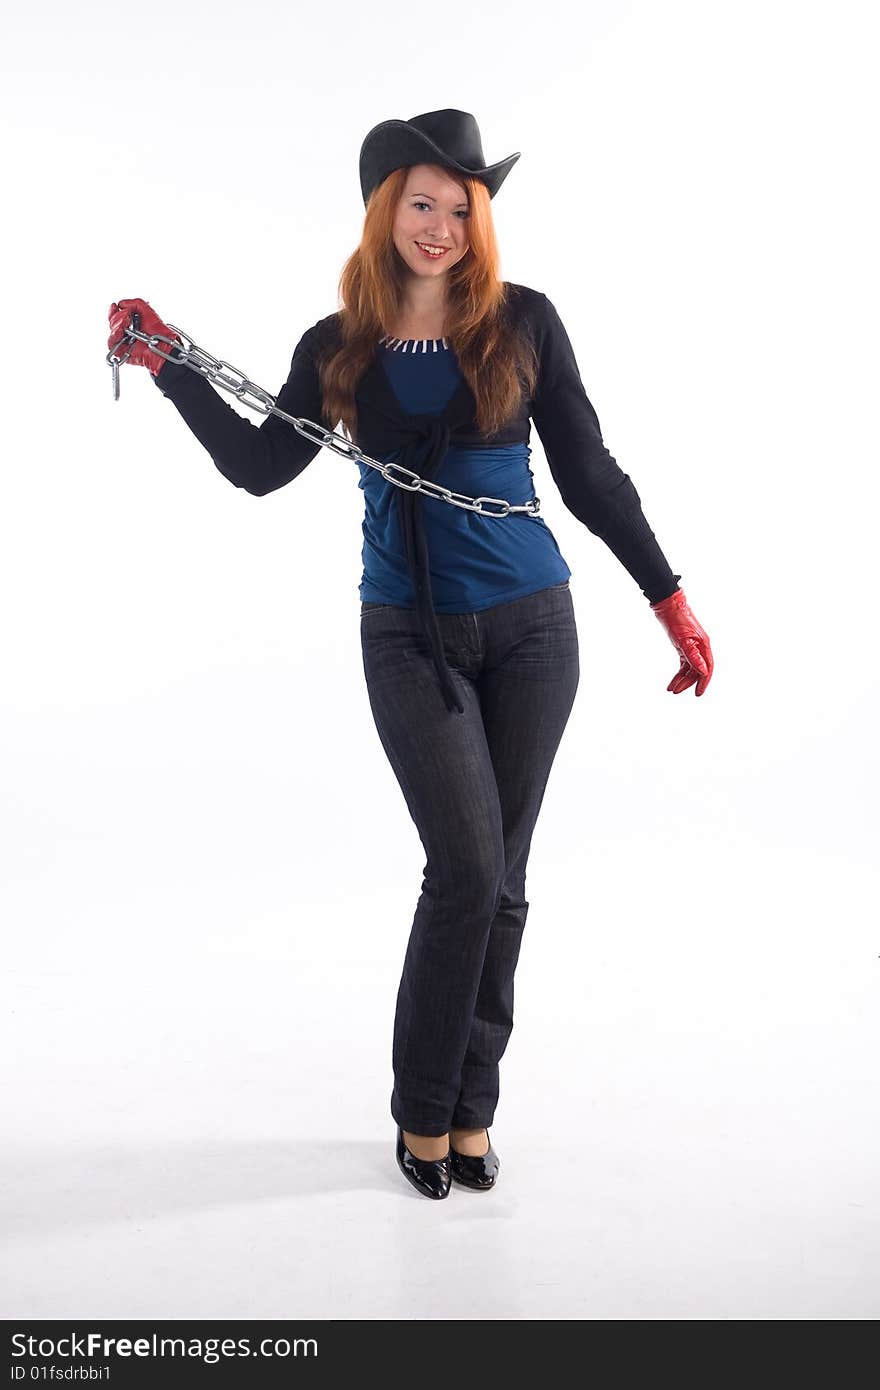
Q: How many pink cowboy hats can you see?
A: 0